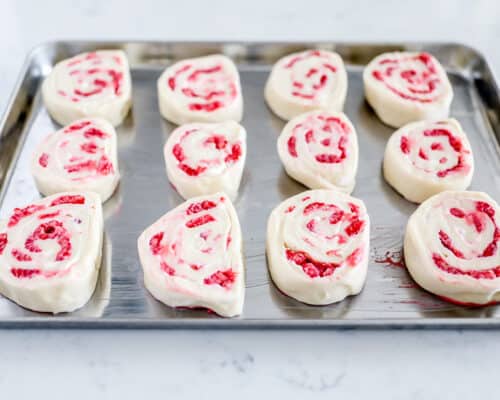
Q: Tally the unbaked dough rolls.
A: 12